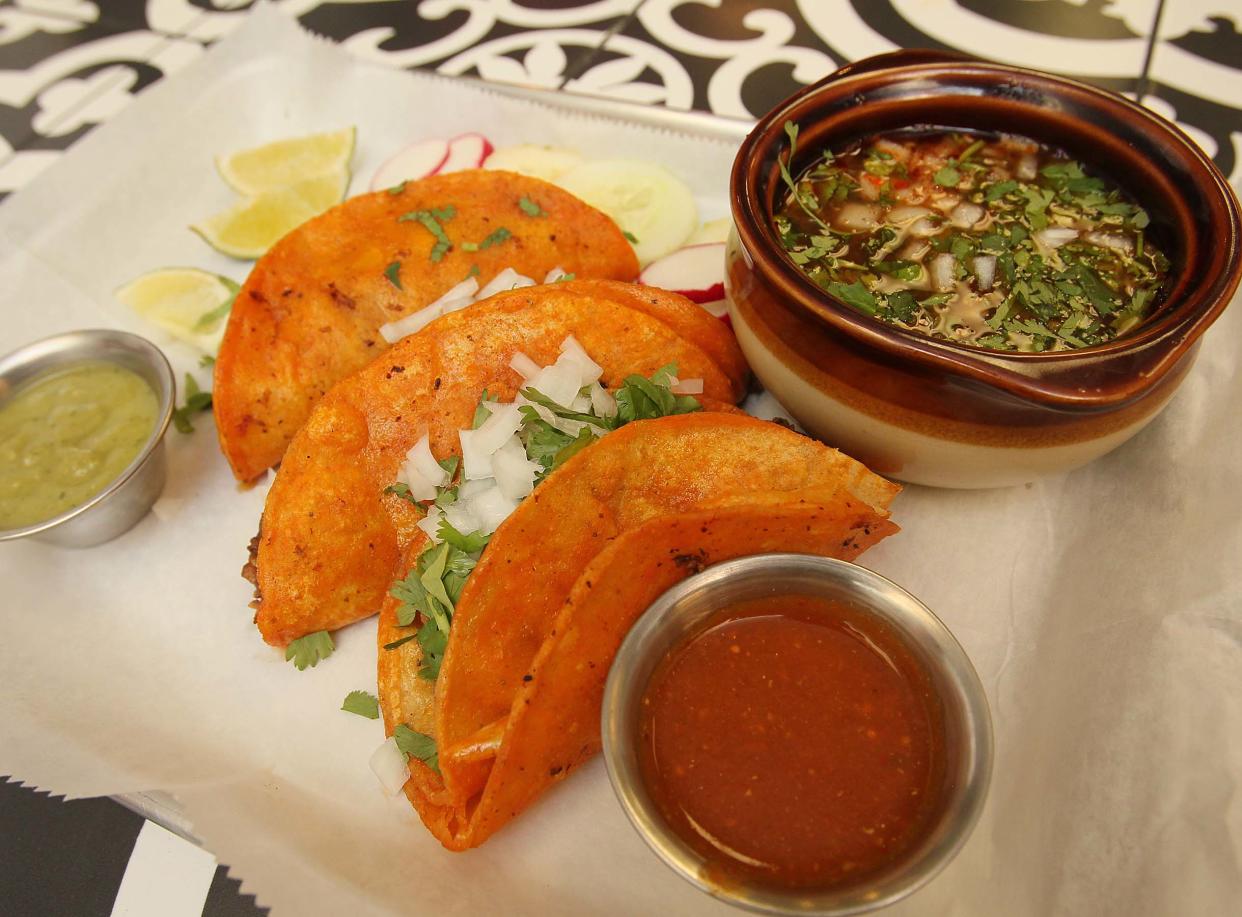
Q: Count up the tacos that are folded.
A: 3